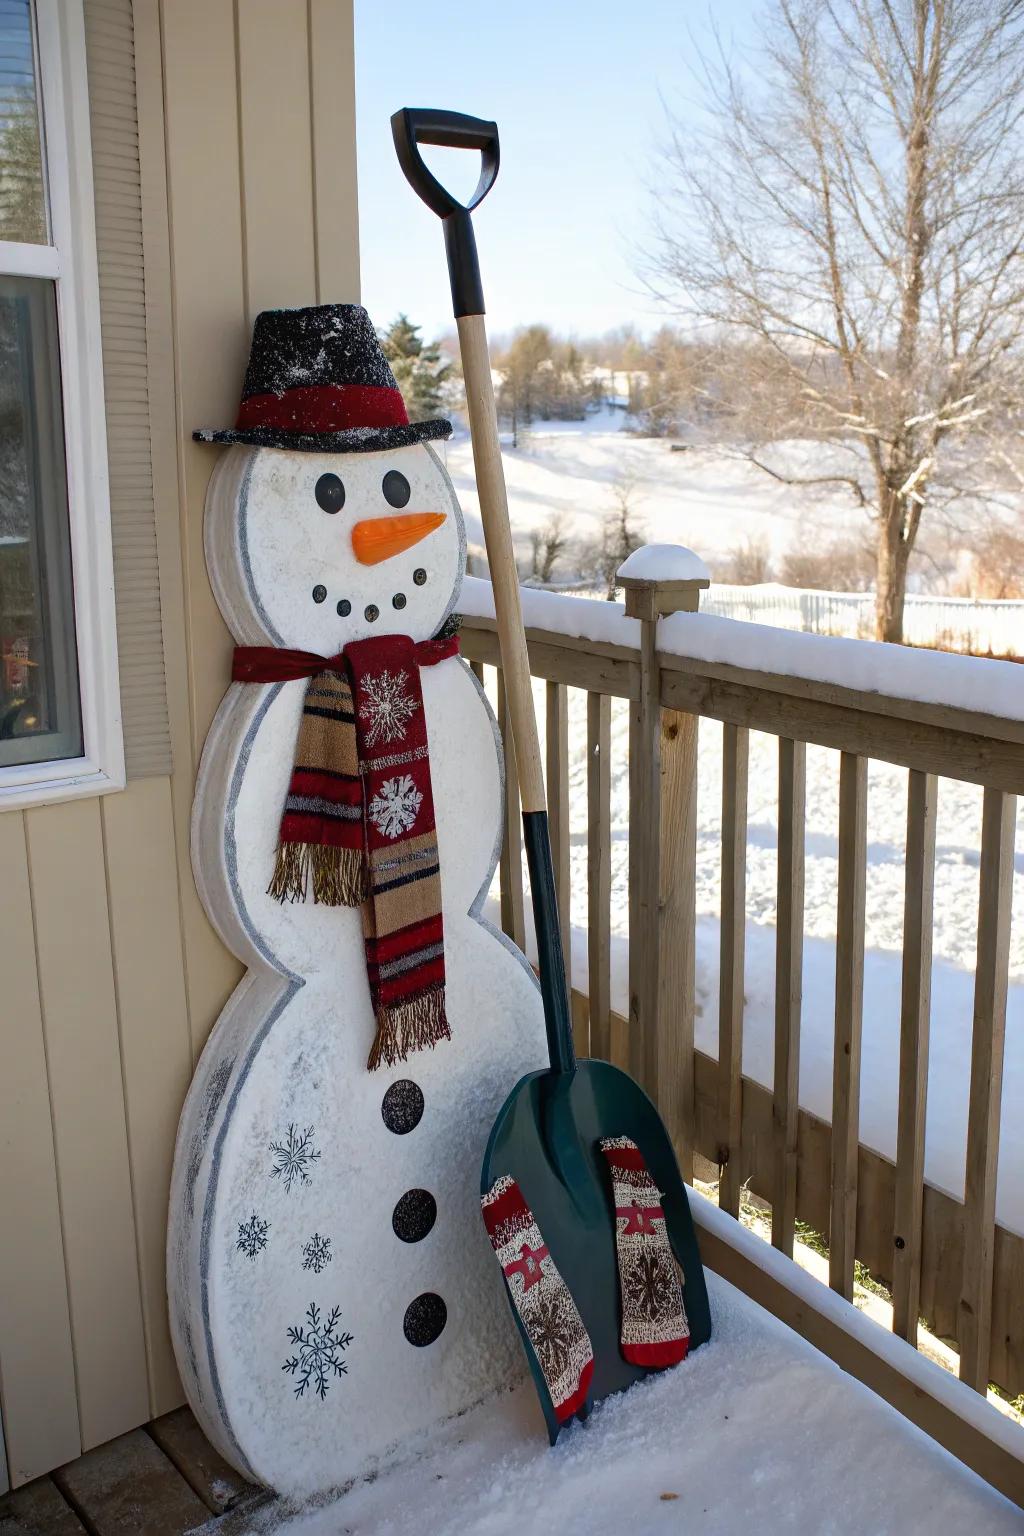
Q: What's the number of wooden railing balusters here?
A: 9